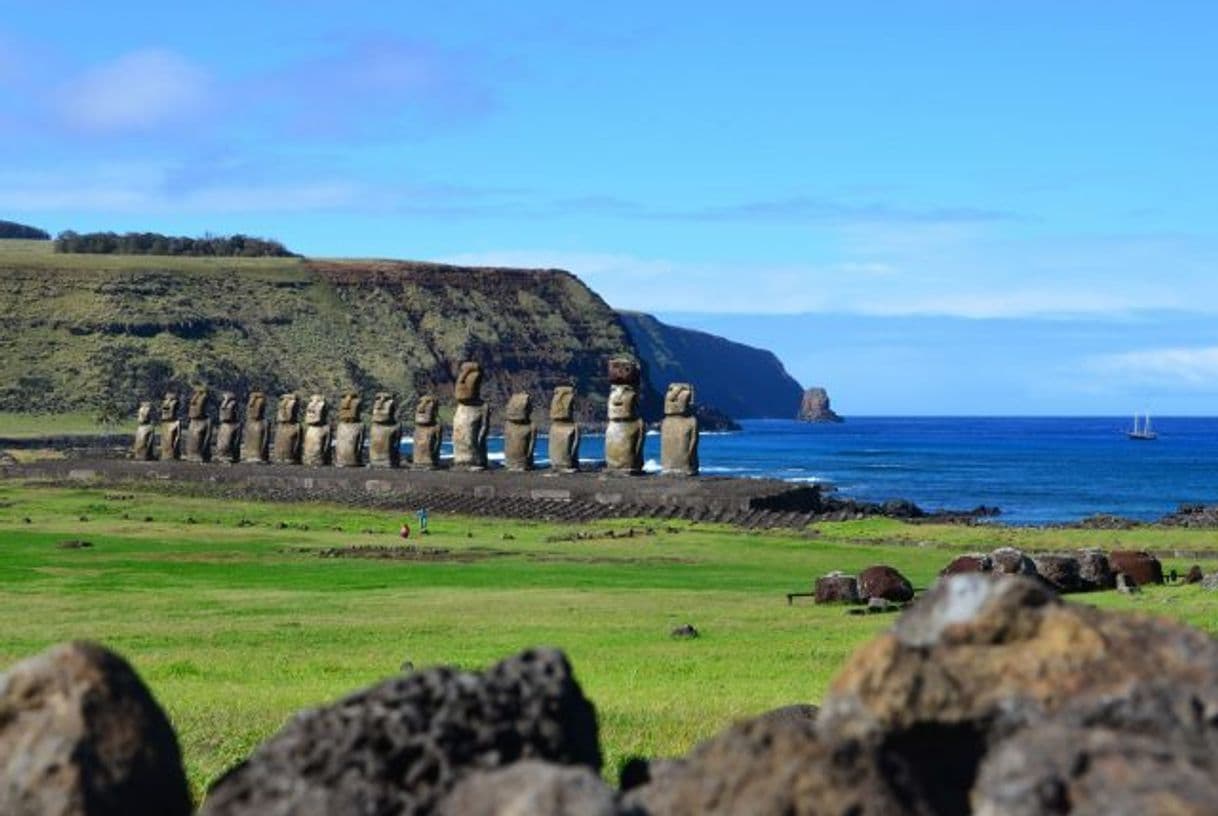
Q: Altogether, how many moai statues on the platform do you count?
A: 15